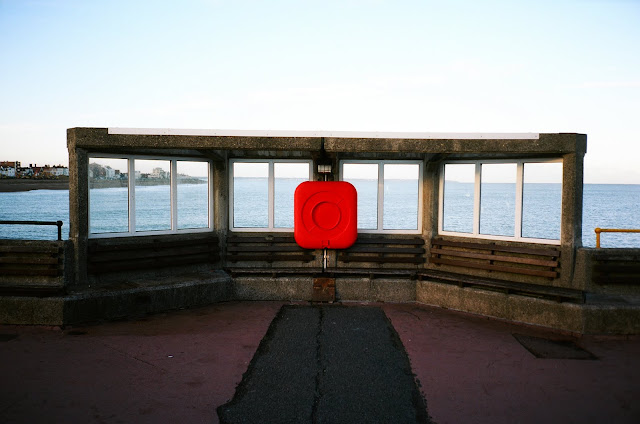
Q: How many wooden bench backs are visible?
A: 6